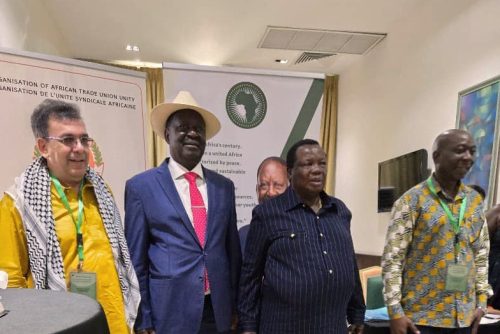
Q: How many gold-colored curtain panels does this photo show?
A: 2